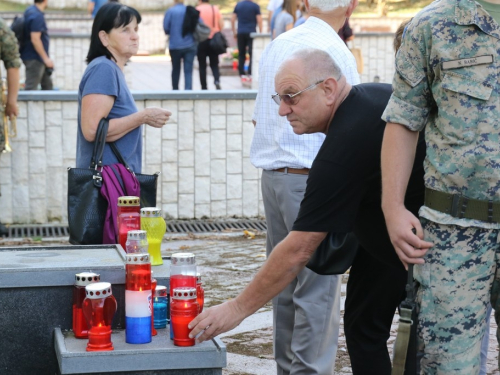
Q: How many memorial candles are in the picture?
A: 11